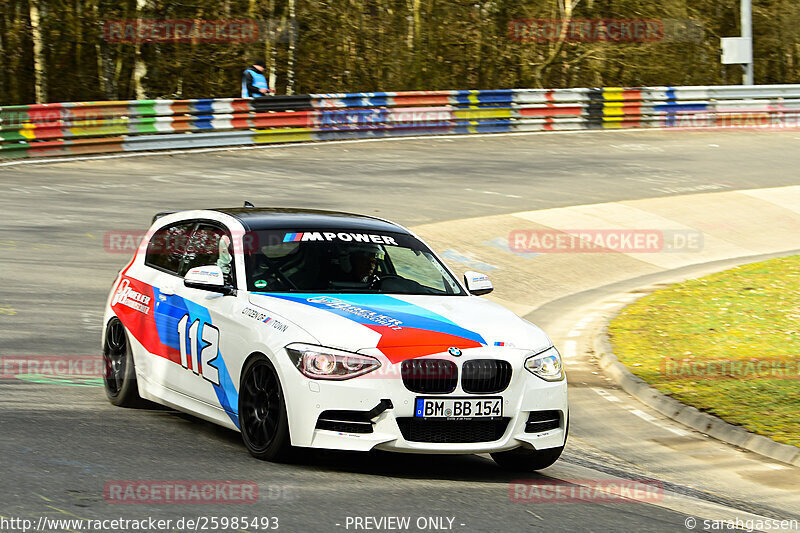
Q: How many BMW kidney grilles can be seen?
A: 2